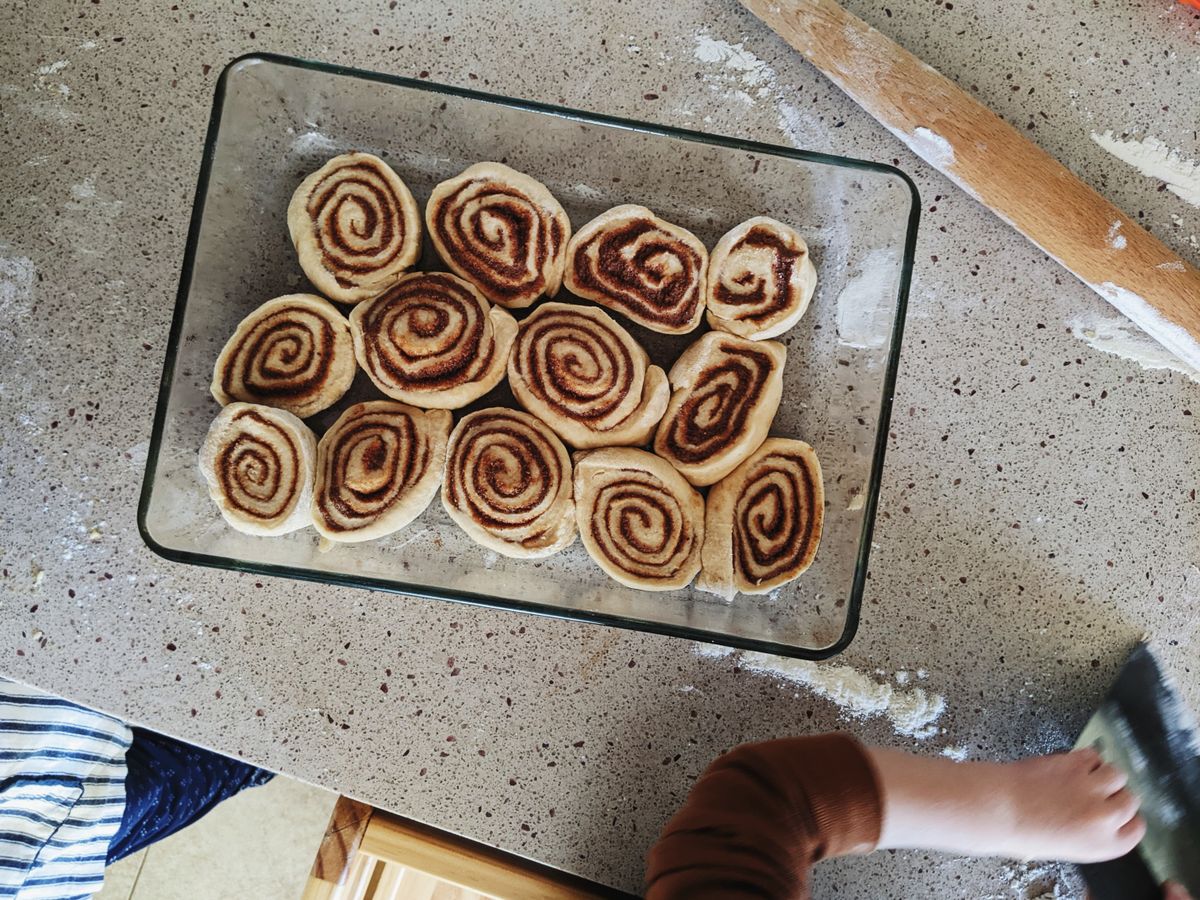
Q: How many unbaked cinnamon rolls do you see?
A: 13